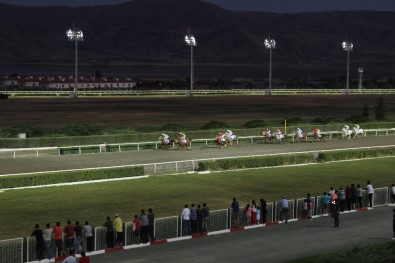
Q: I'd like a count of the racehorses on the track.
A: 10